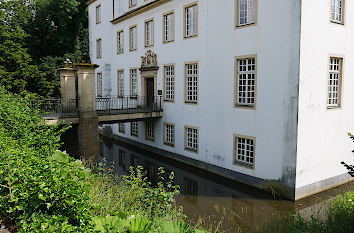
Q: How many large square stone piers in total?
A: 2